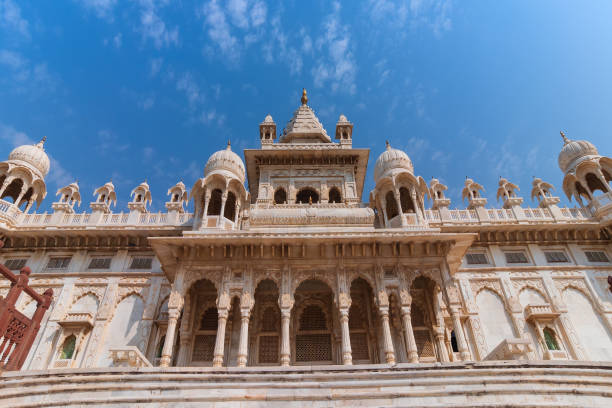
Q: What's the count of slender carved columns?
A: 8